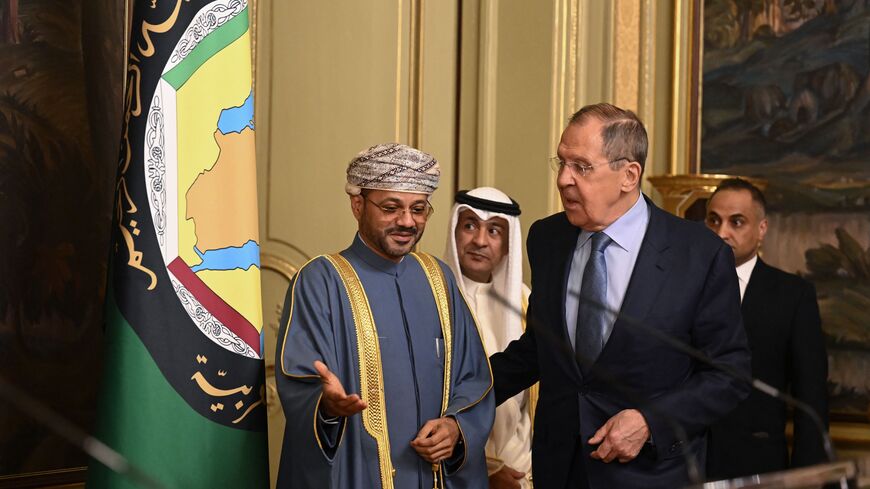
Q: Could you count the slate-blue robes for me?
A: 1